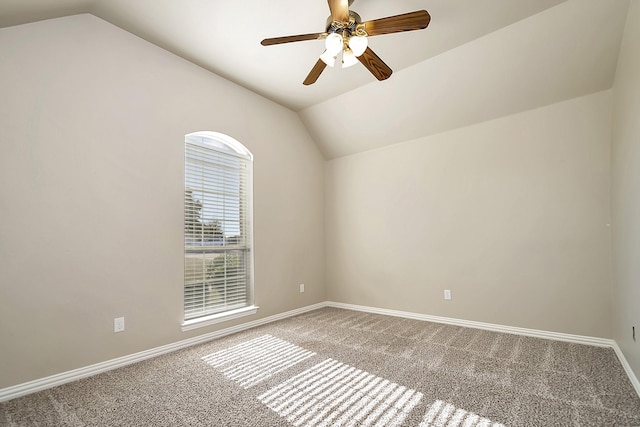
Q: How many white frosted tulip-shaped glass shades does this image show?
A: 4